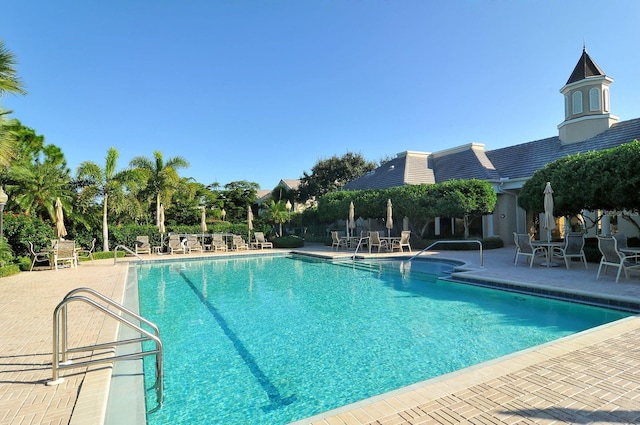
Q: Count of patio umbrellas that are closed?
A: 7